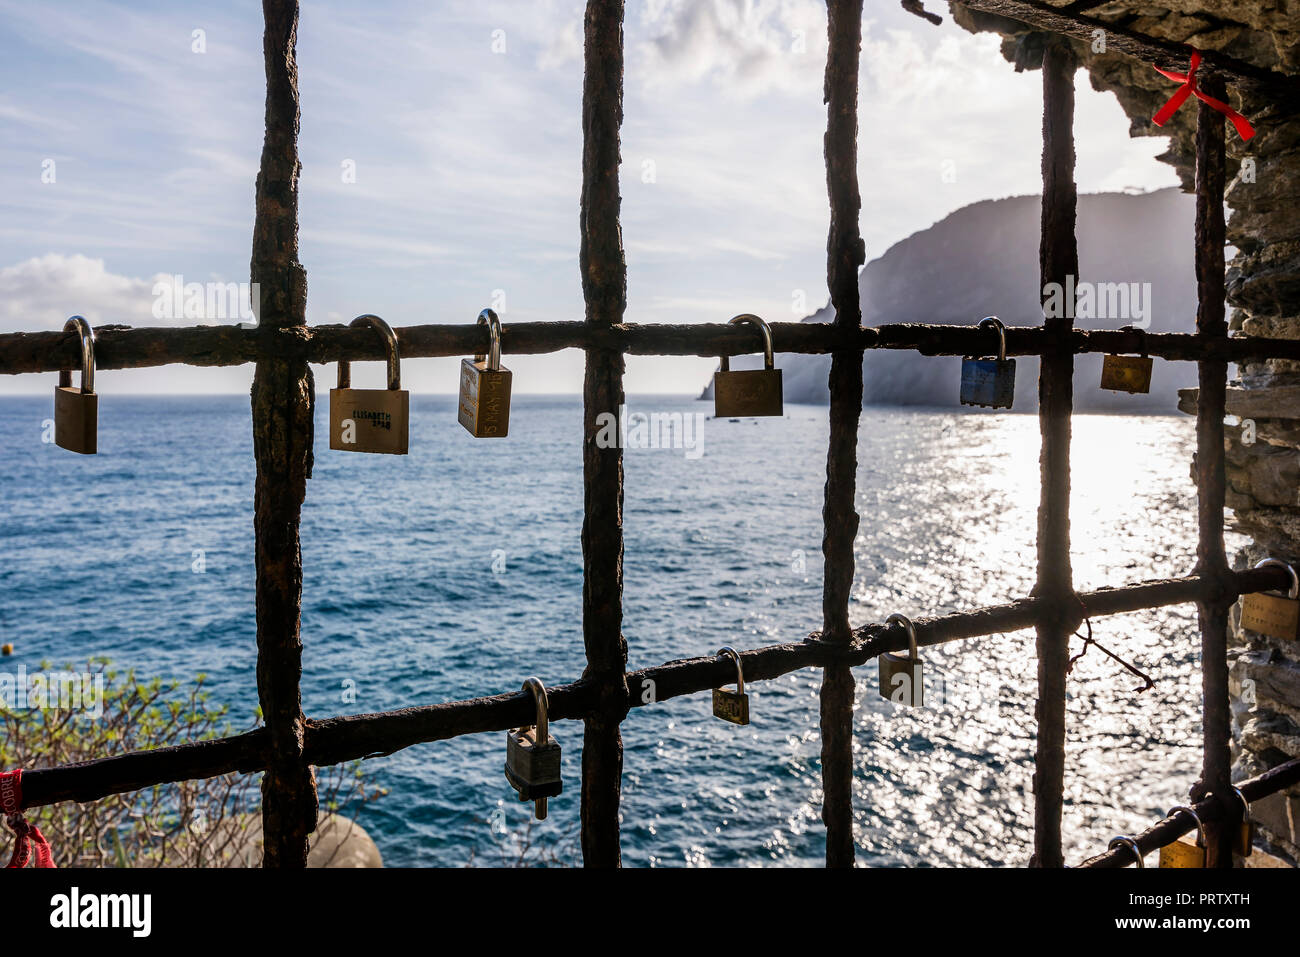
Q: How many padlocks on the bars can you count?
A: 13